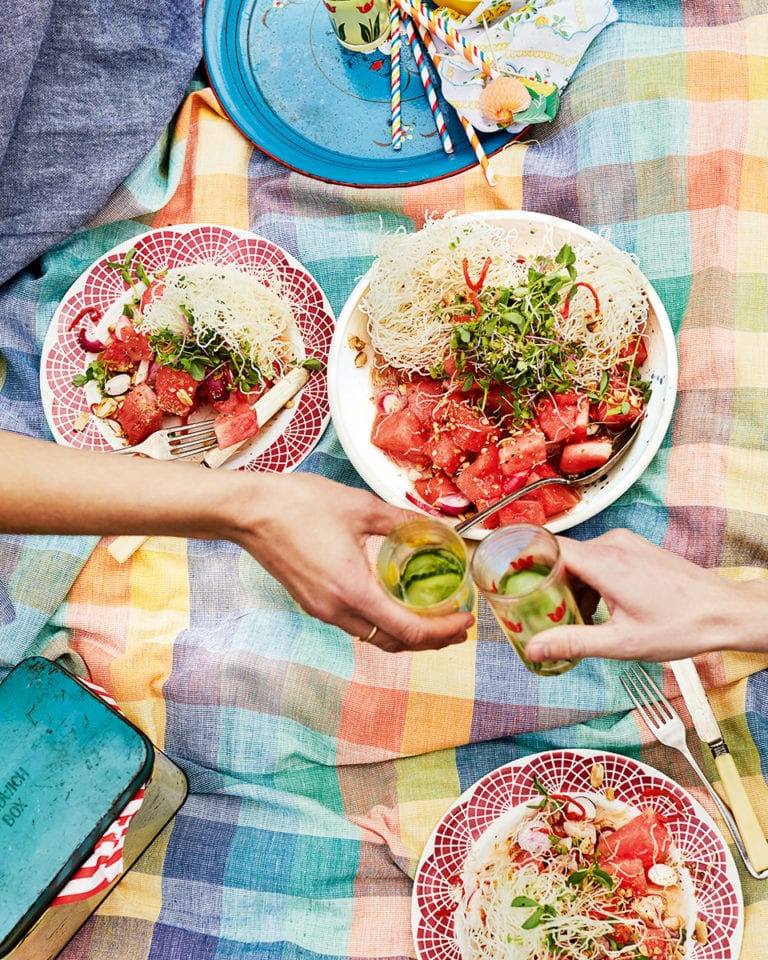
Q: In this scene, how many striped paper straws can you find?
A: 5